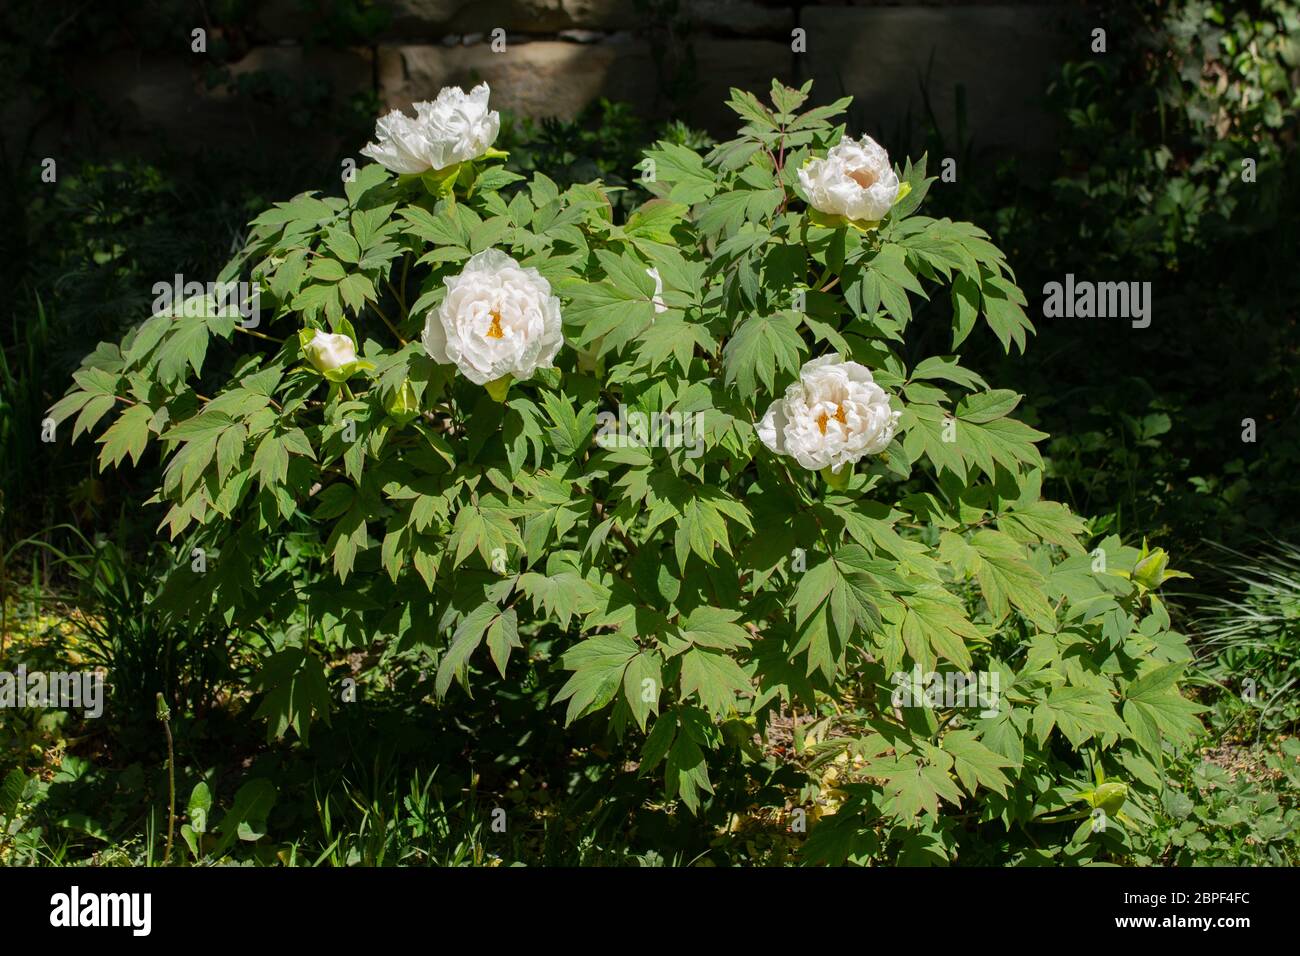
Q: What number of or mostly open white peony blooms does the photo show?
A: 4